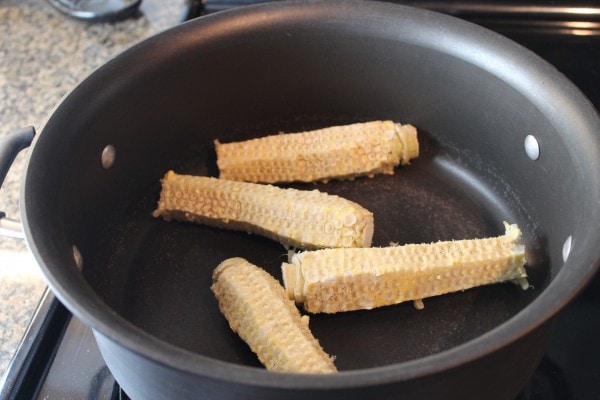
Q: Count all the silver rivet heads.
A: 4